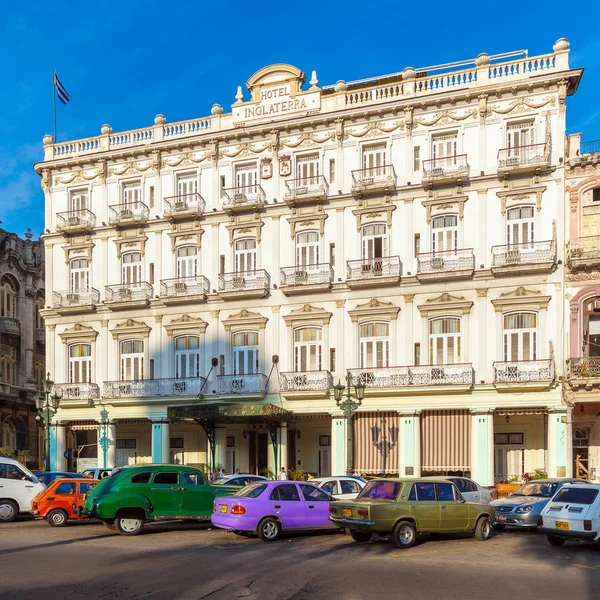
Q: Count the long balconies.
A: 2